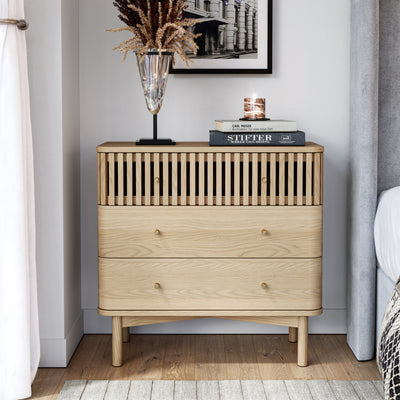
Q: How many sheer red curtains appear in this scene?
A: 0